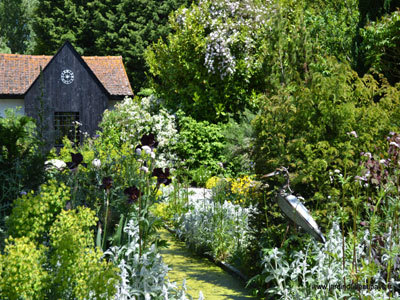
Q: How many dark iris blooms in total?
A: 5